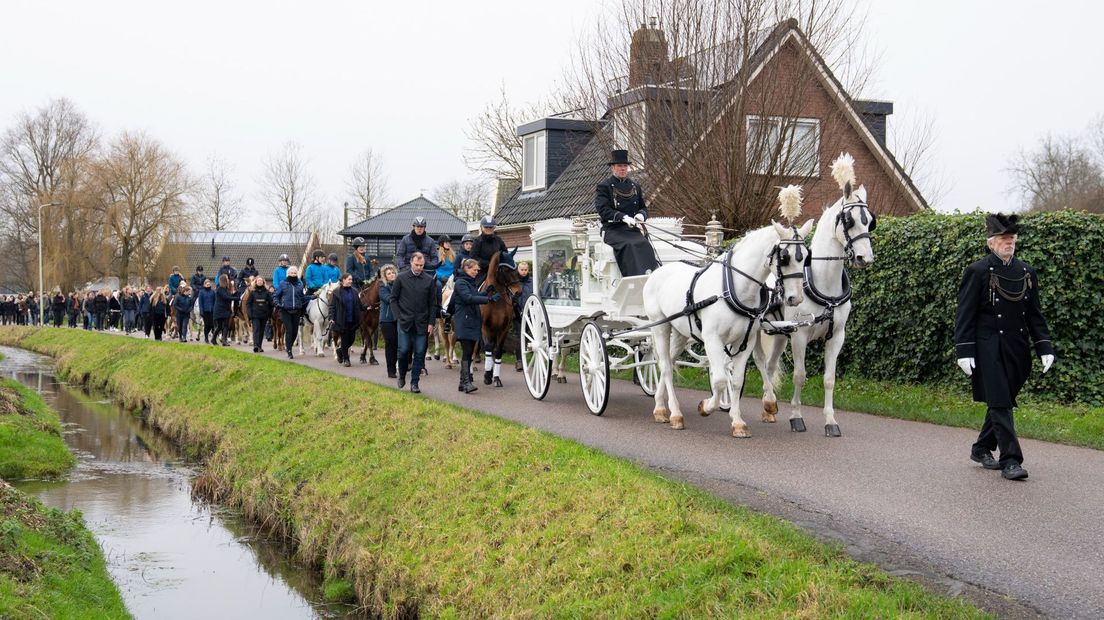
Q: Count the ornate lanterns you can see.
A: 2